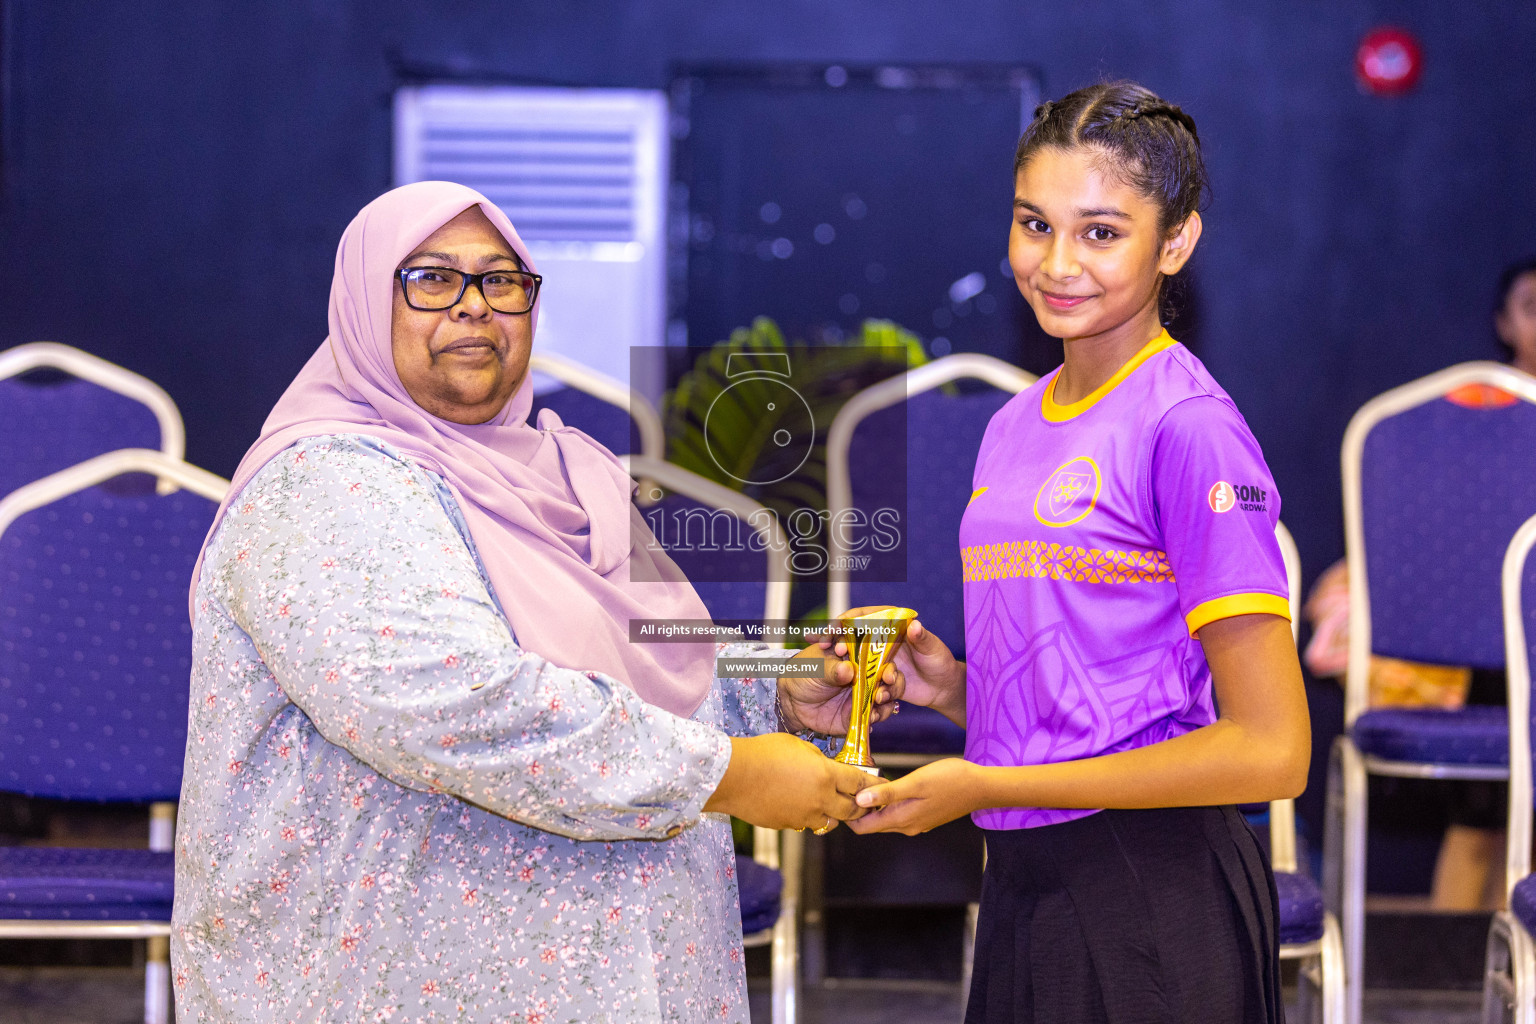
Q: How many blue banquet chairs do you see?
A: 8